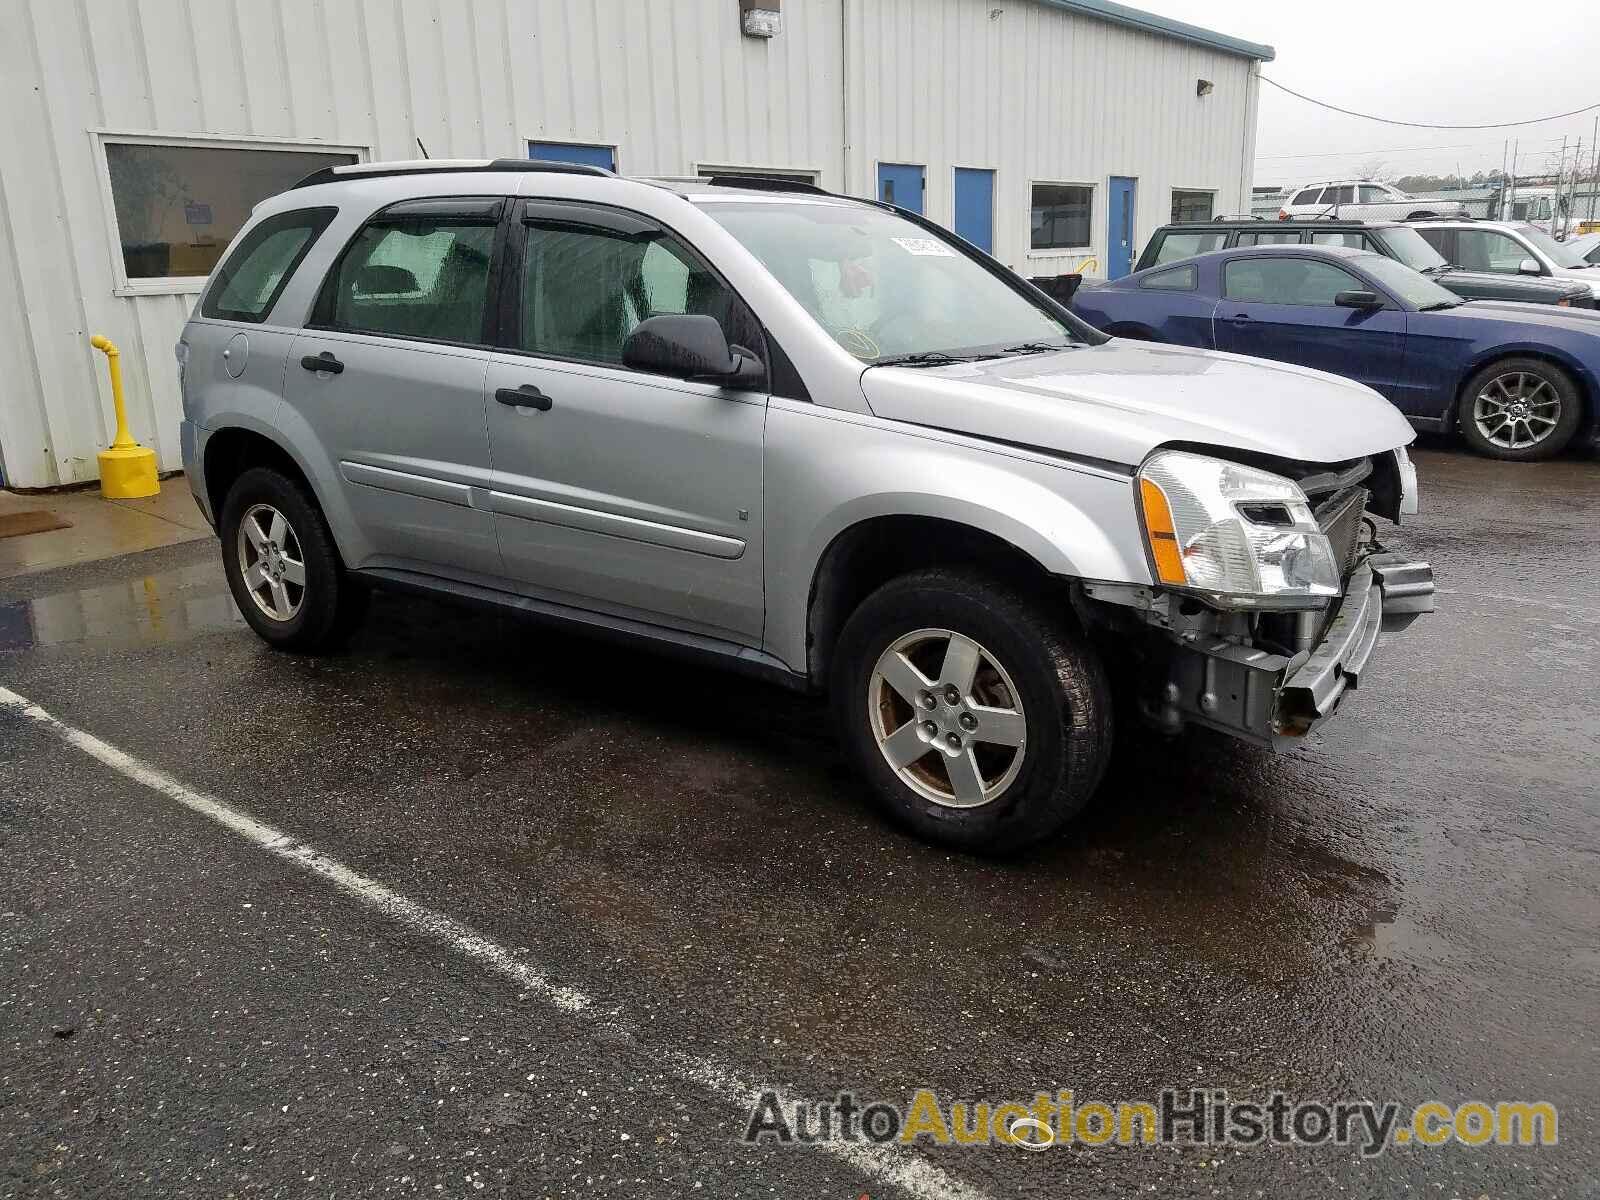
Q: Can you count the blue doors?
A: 4